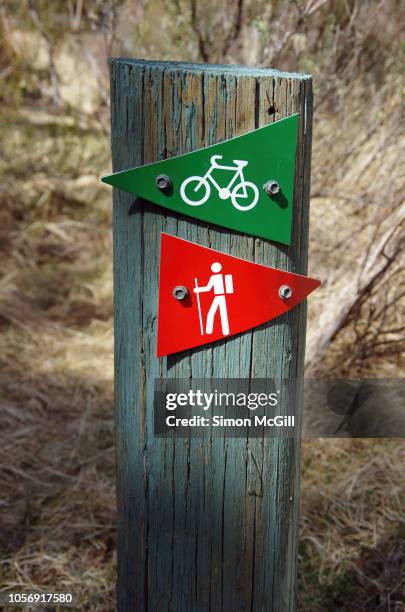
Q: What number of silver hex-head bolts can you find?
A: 4